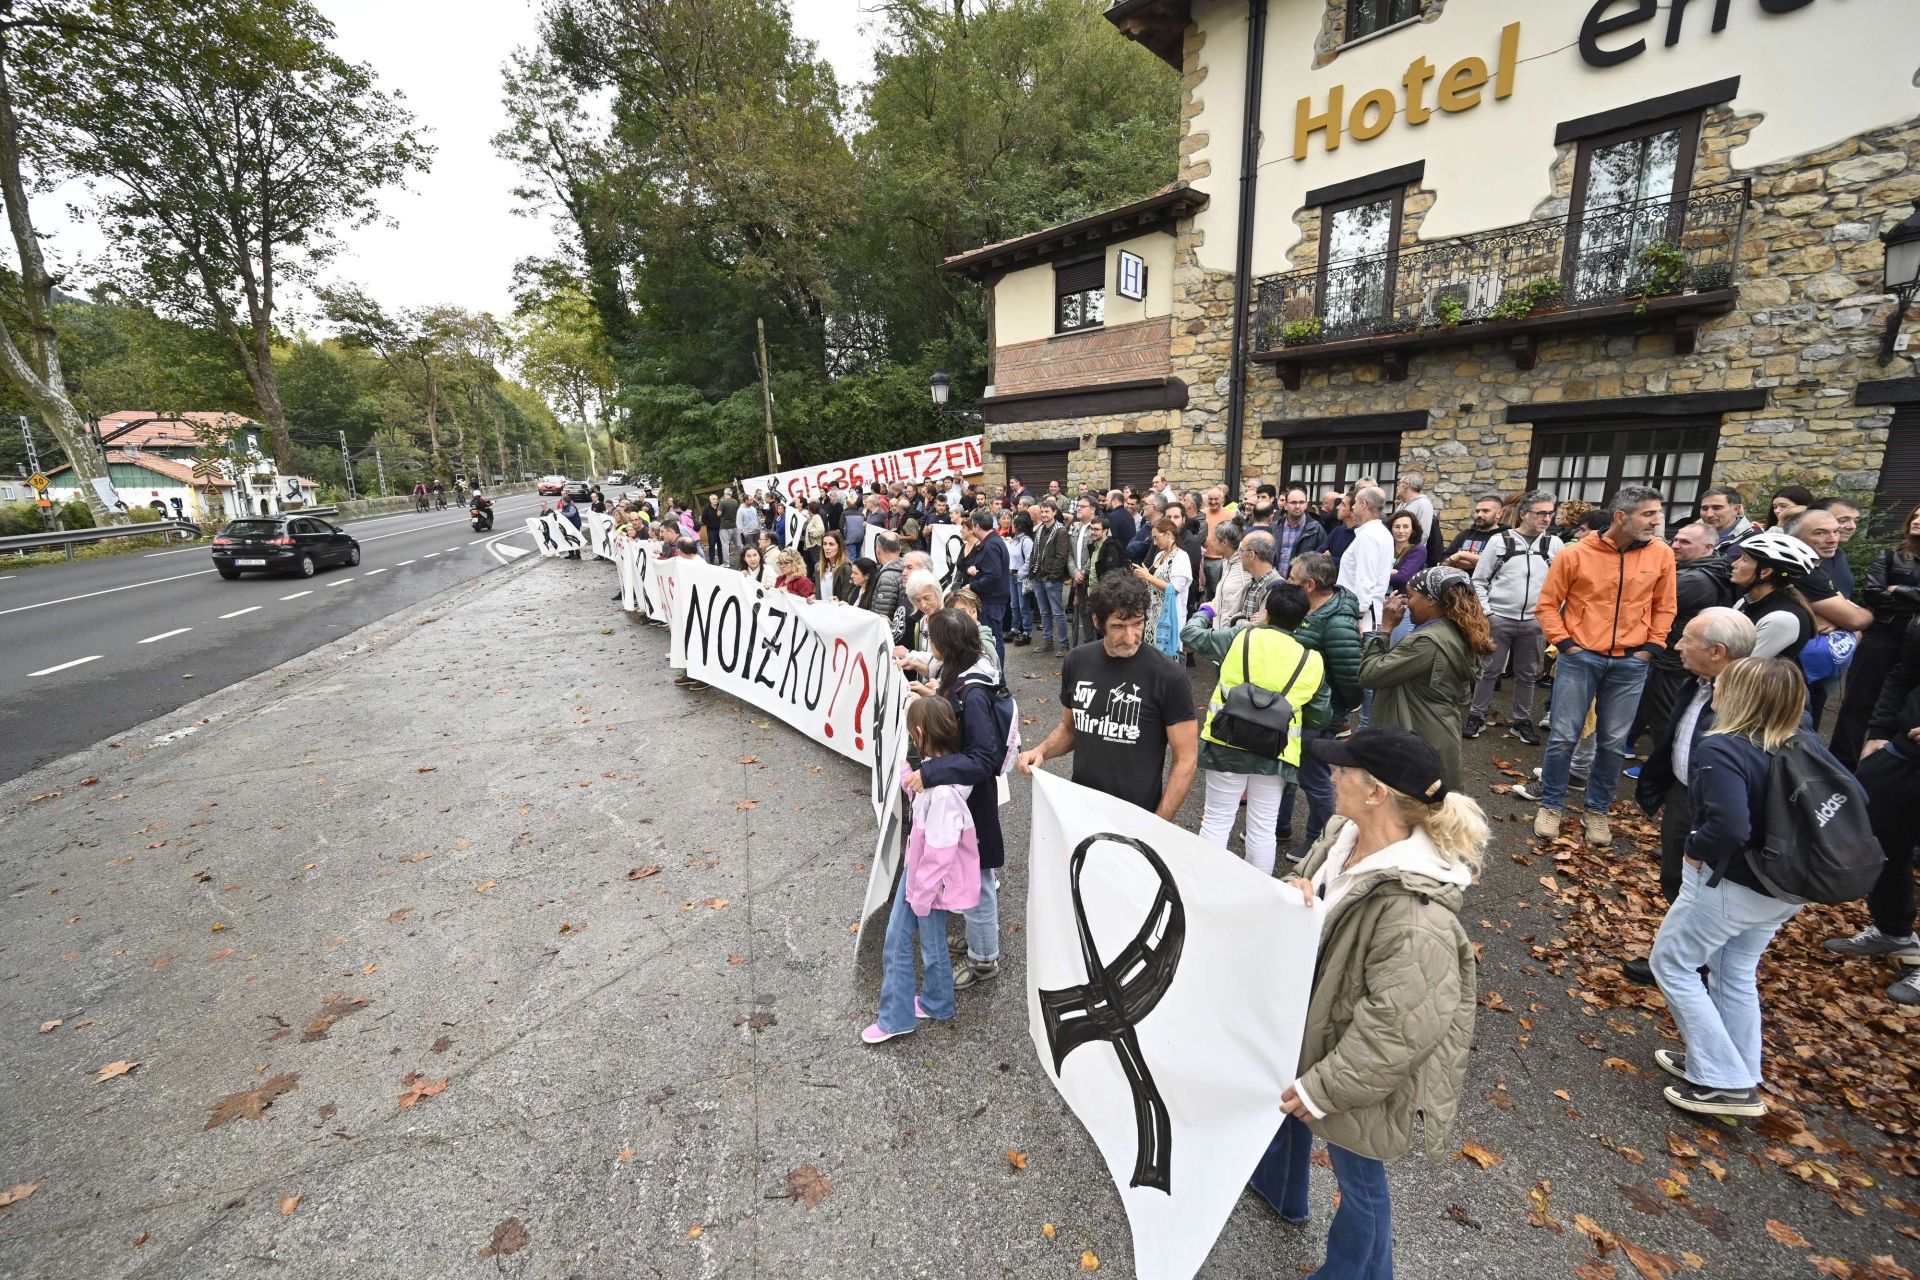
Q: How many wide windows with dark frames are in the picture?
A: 2